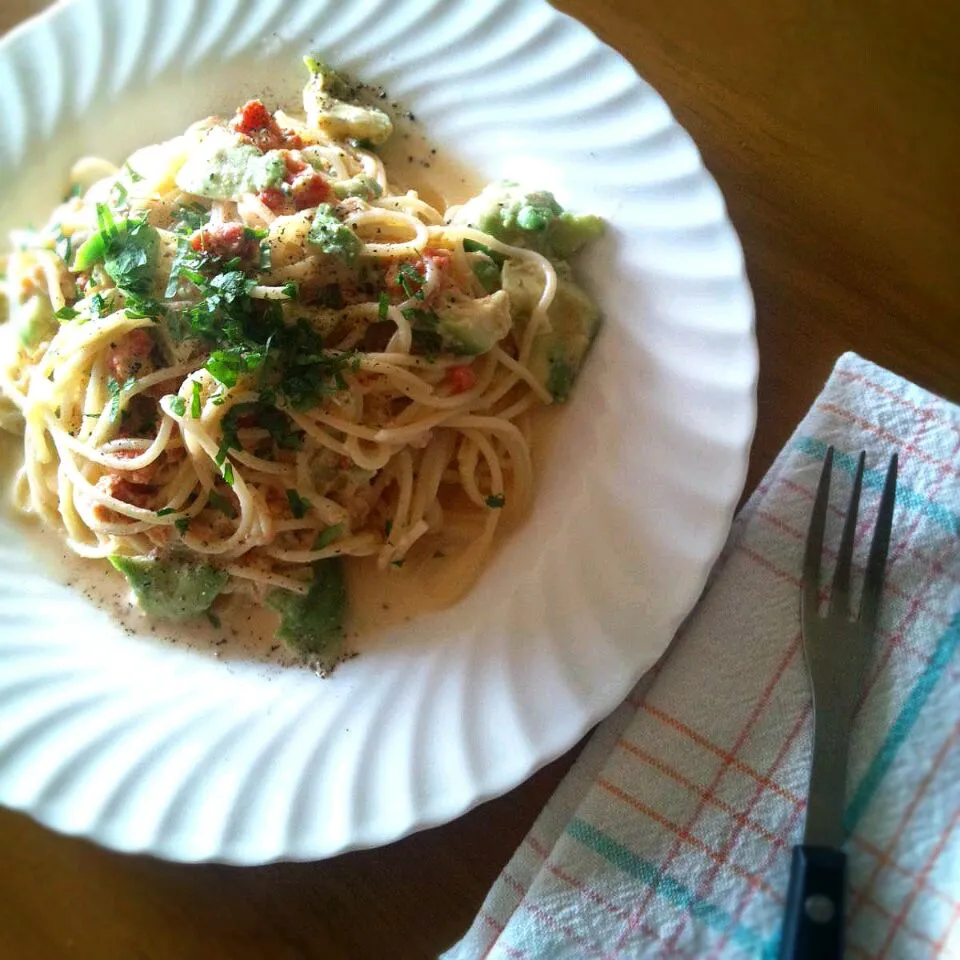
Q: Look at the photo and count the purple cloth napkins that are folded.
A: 0